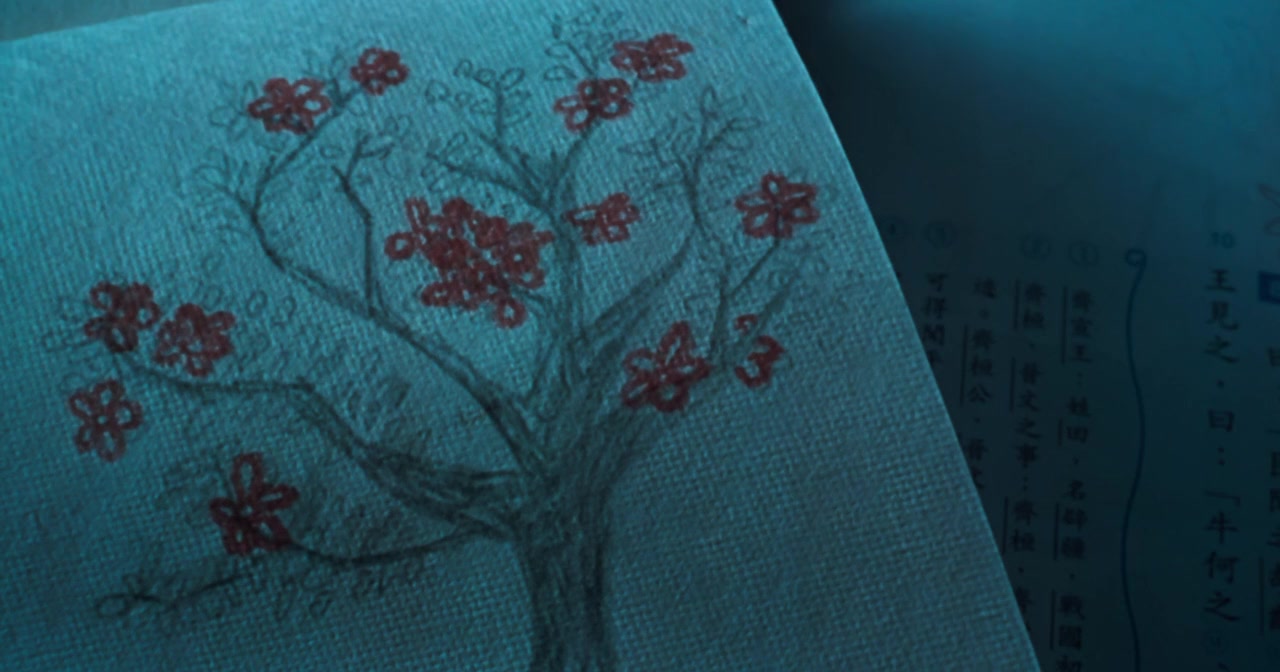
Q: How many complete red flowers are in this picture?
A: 11